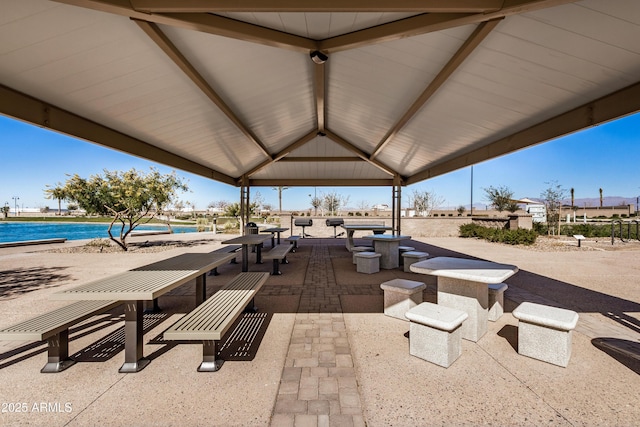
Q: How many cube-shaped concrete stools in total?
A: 8